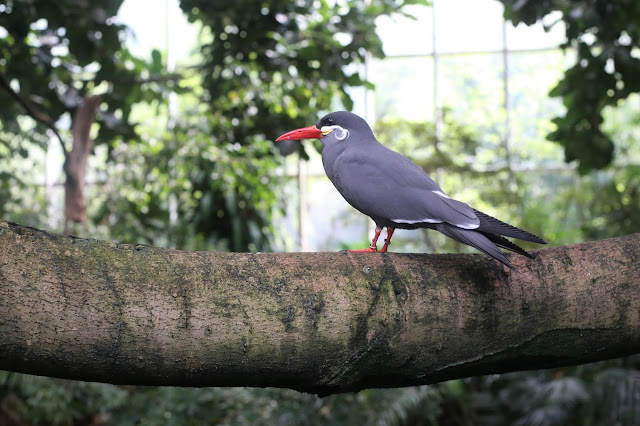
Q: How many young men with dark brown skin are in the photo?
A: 0